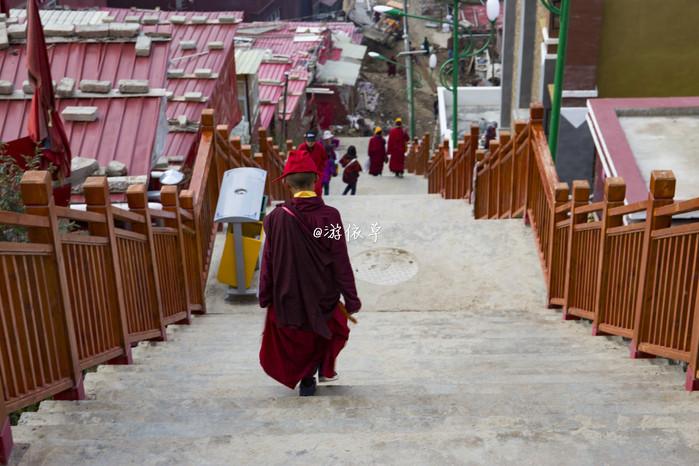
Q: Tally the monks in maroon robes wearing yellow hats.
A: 2